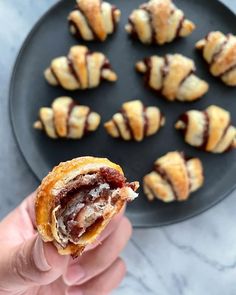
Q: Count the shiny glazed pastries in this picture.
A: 10